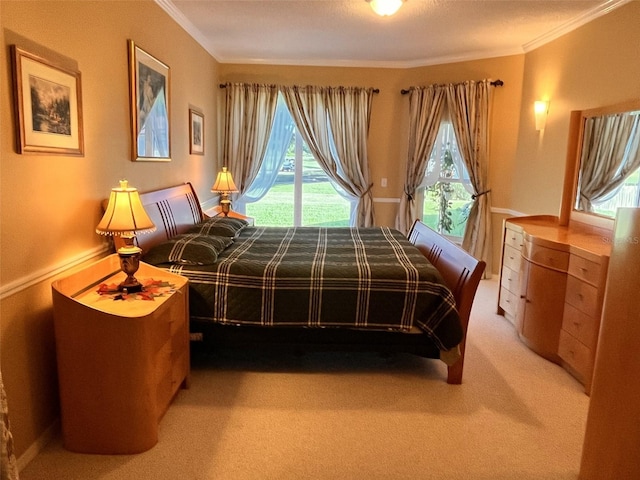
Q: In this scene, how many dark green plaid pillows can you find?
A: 2